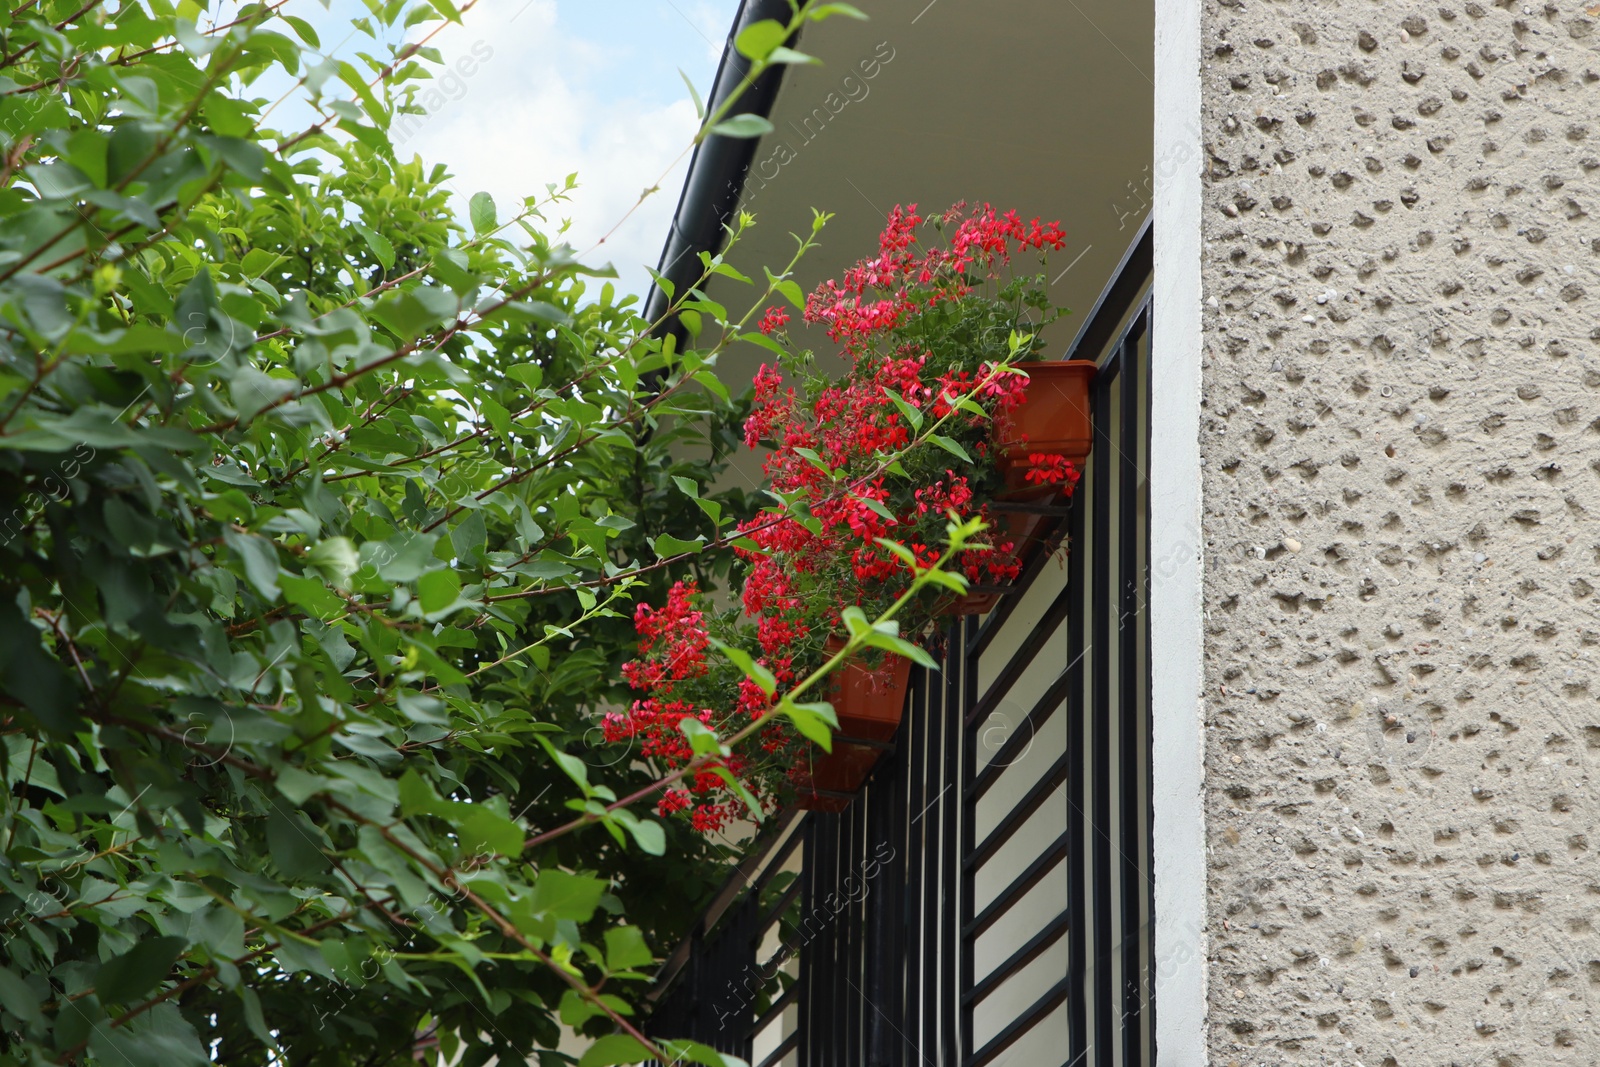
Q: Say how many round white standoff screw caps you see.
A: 0